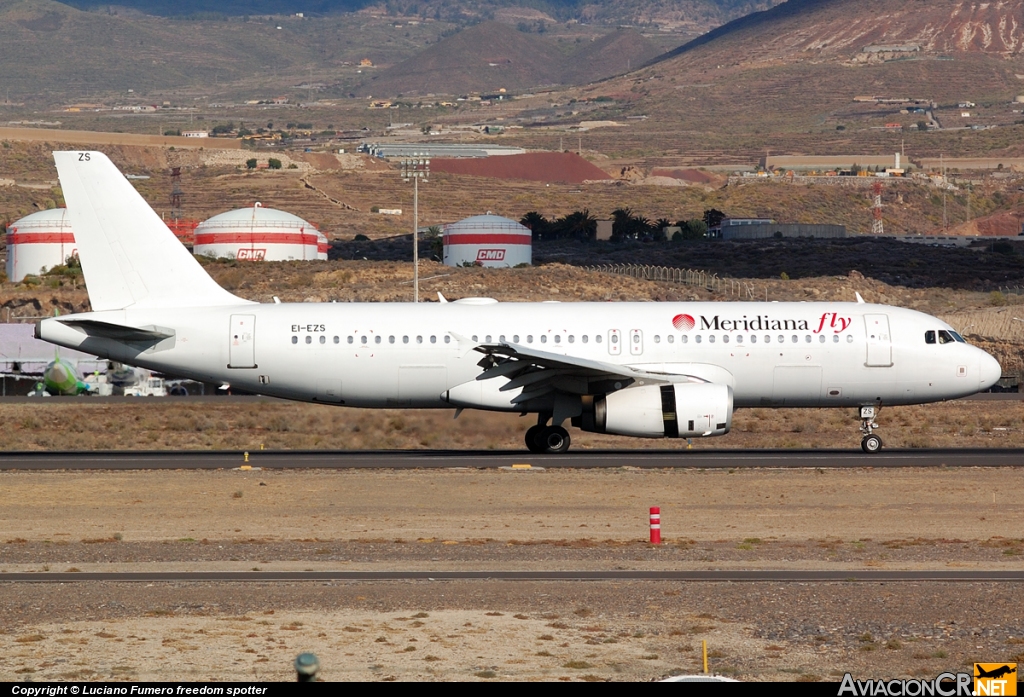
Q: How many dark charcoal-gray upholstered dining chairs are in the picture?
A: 0